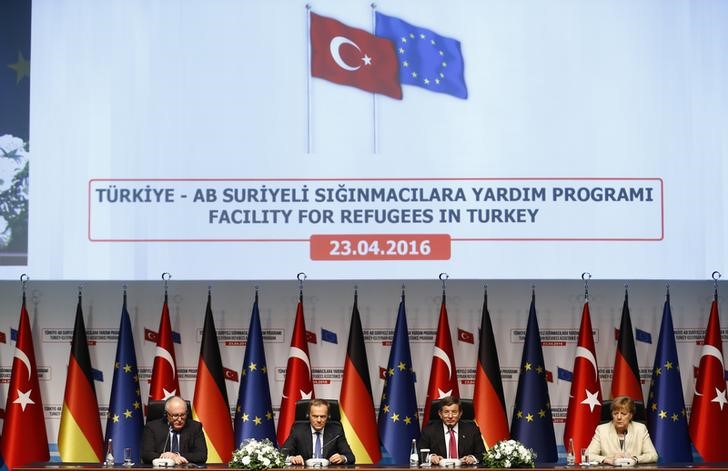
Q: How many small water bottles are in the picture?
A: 3